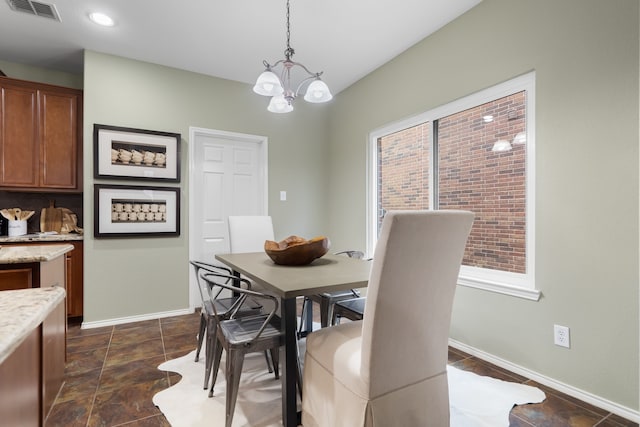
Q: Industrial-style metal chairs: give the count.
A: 4